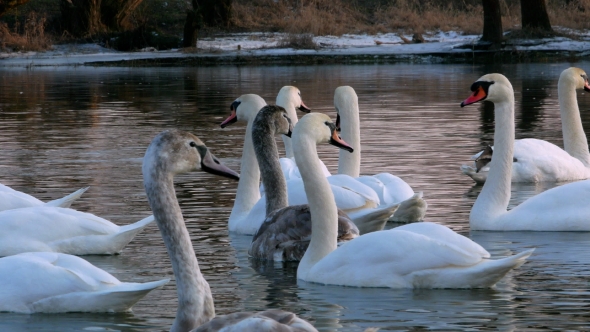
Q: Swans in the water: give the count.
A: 11